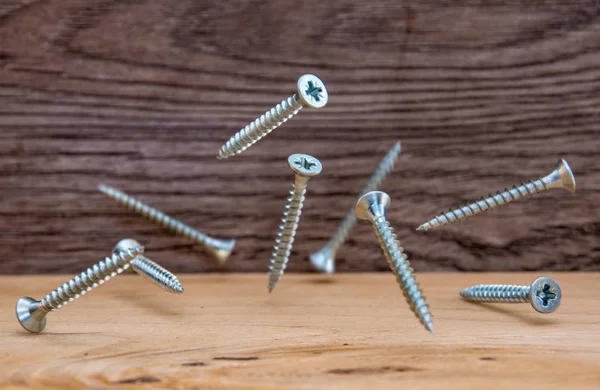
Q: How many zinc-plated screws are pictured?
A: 9